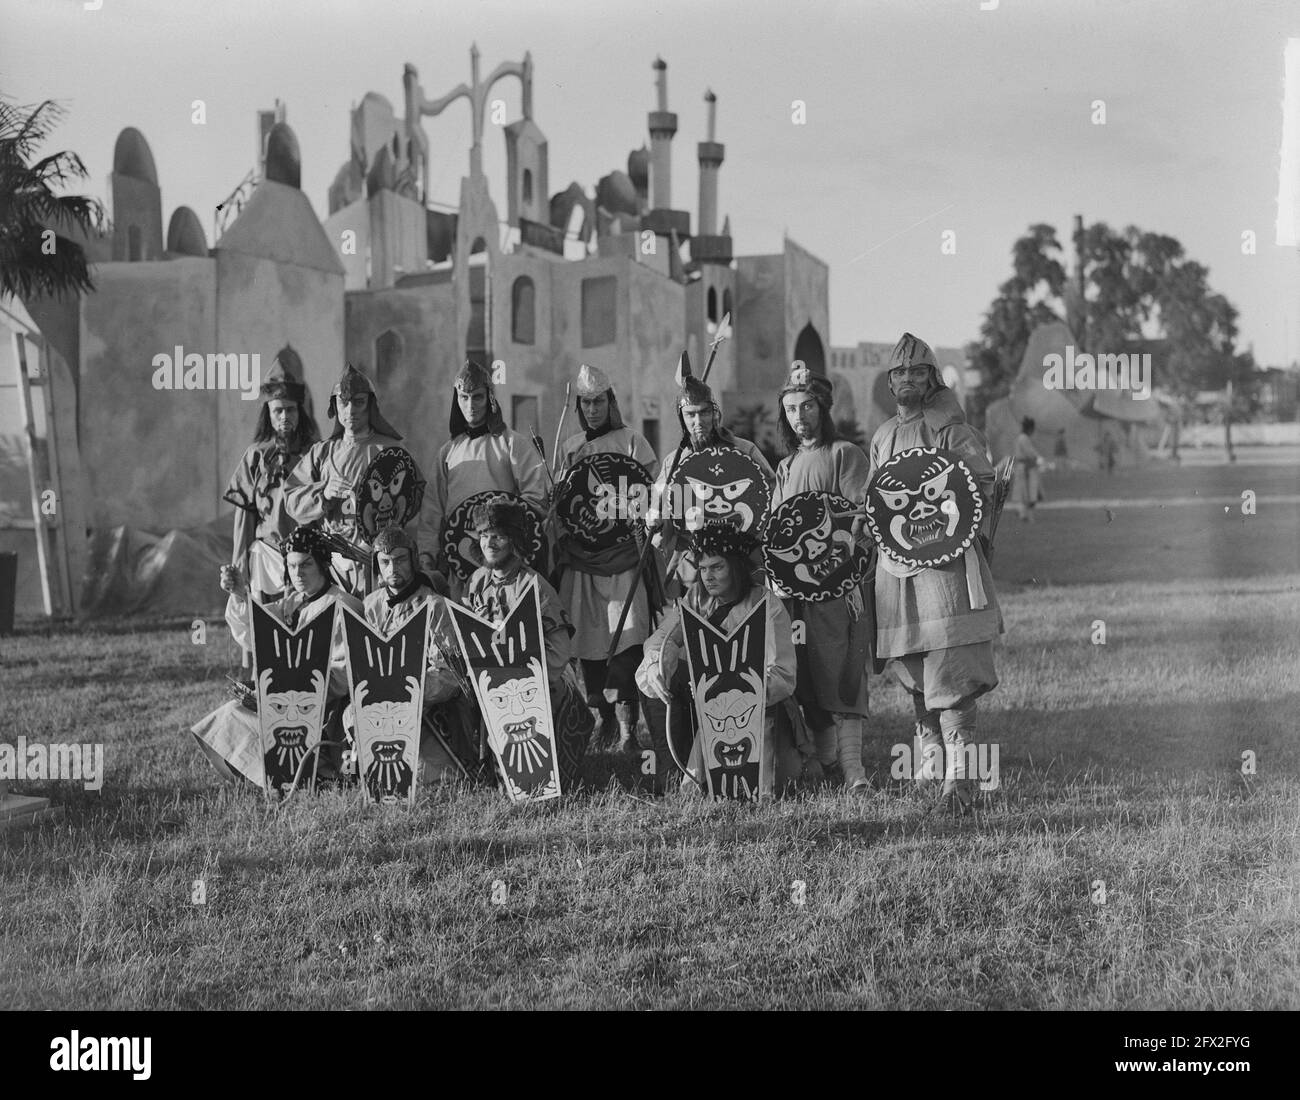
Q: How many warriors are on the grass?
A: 11